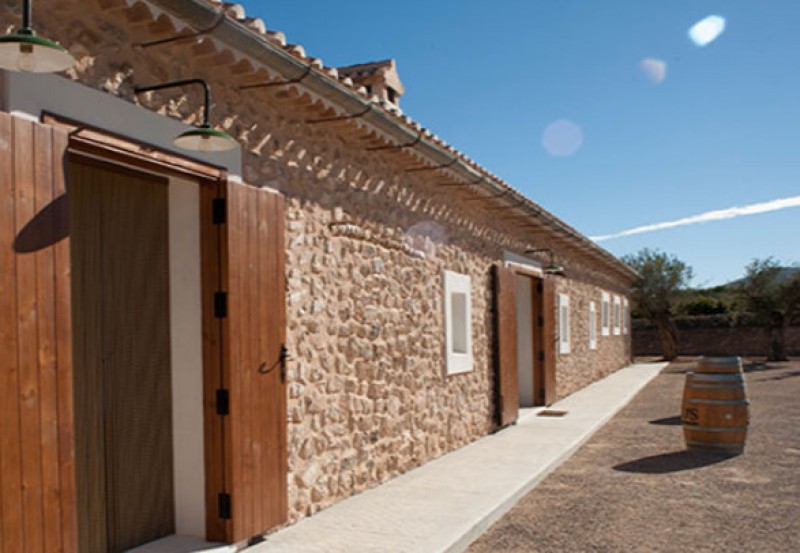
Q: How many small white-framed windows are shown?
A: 6